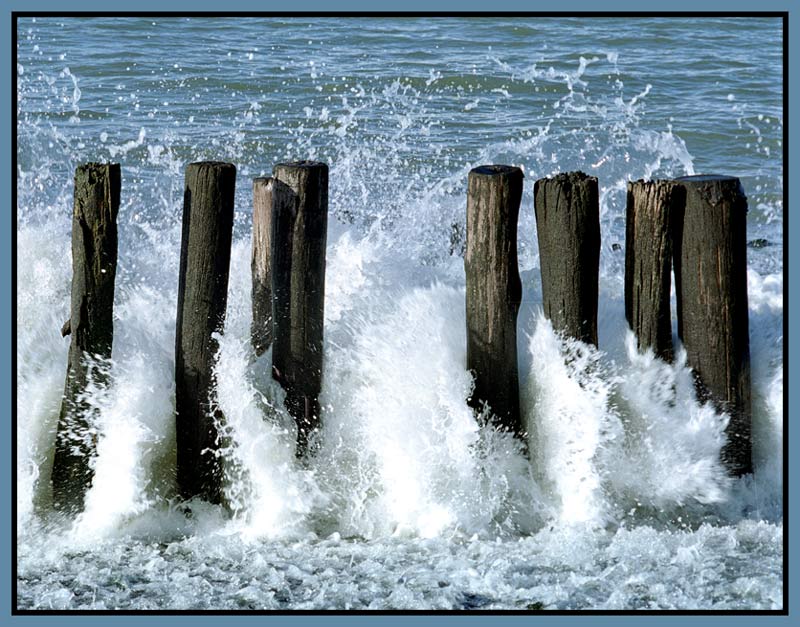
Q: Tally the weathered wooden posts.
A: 8